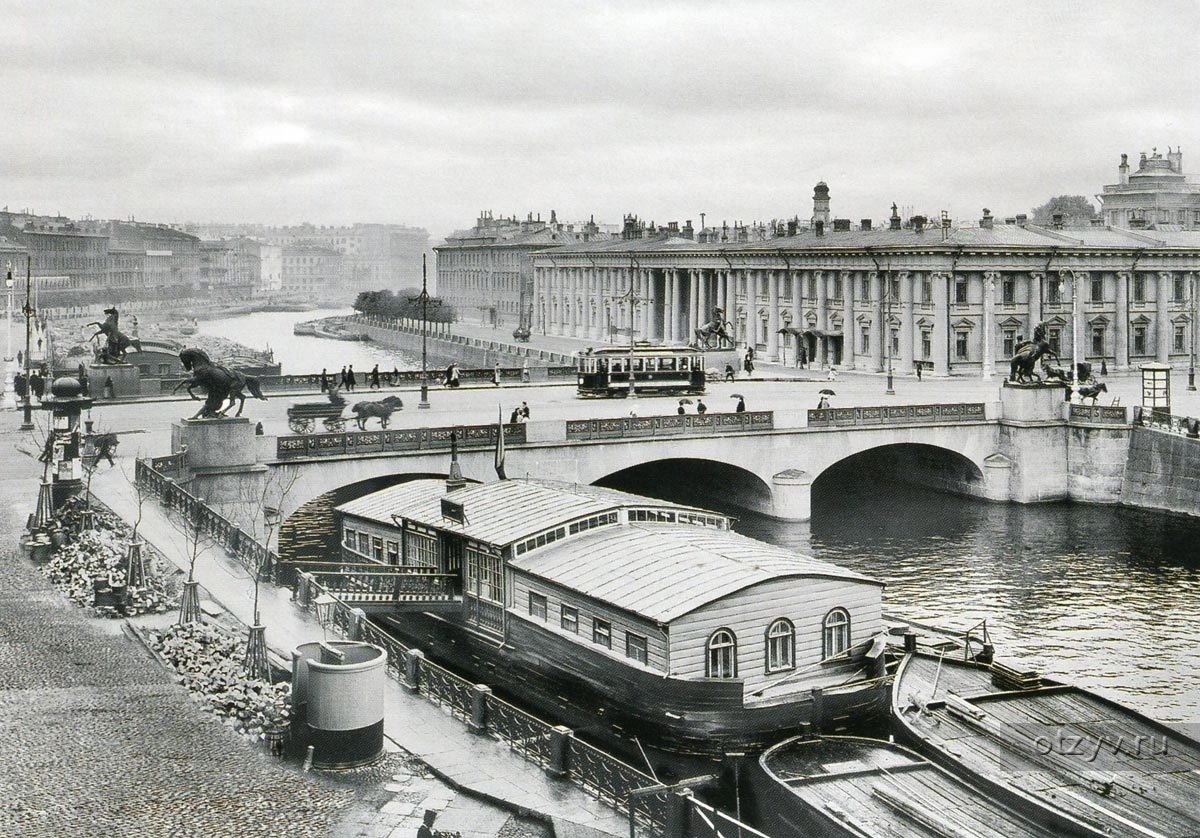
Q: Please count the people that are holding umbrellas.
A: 3